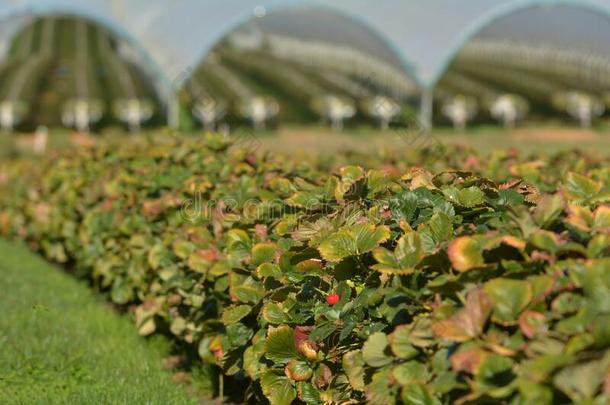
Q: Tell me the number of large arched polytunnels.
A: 3